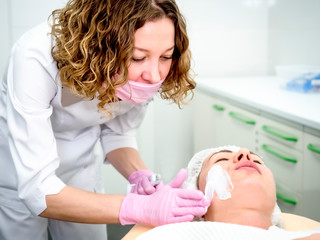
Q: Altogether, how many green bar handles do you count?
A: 6